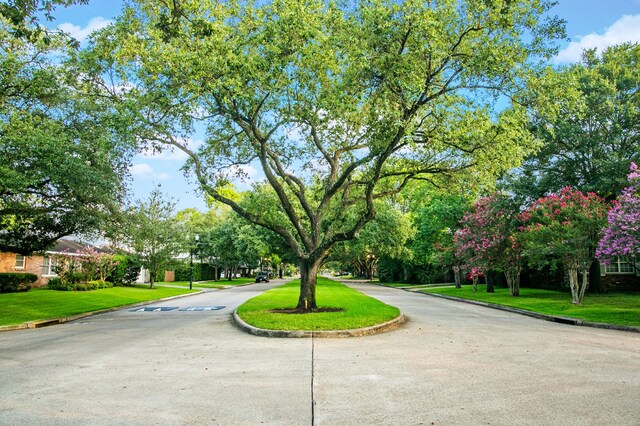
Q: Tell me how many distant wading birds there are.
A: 0